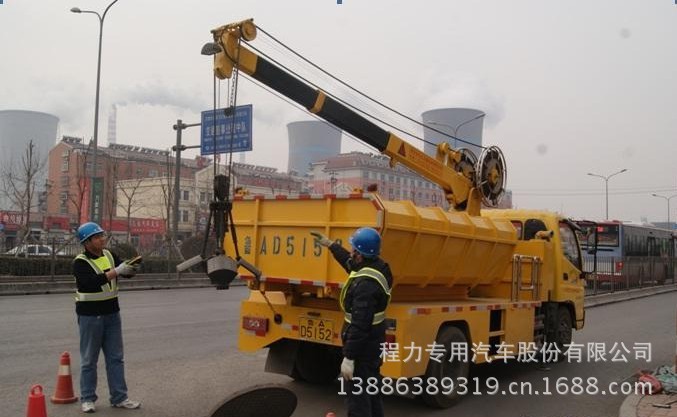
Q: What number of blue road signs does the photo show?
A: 1